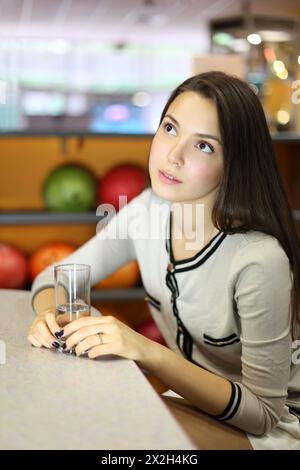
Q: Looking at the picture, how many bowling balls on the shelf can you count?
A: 6